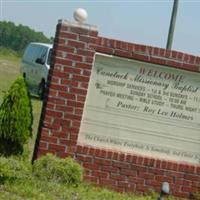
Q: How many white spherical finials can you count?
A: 1